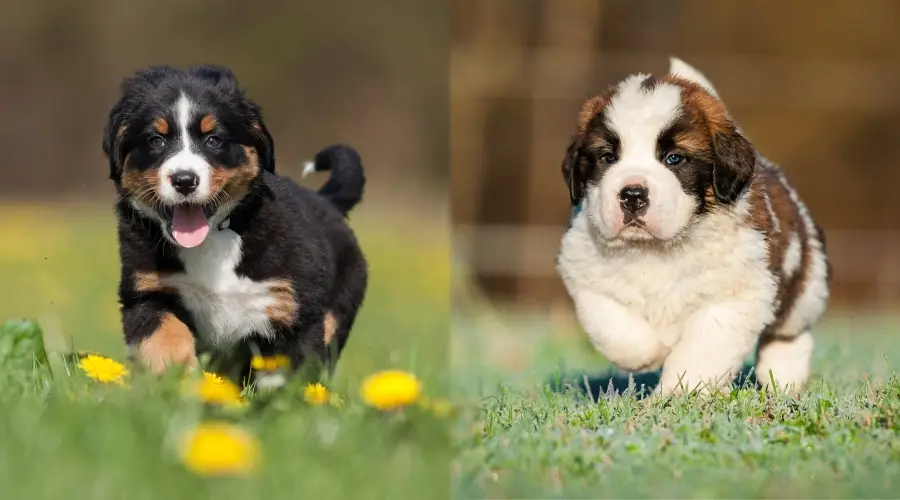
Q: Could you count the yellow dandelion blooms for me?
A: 6